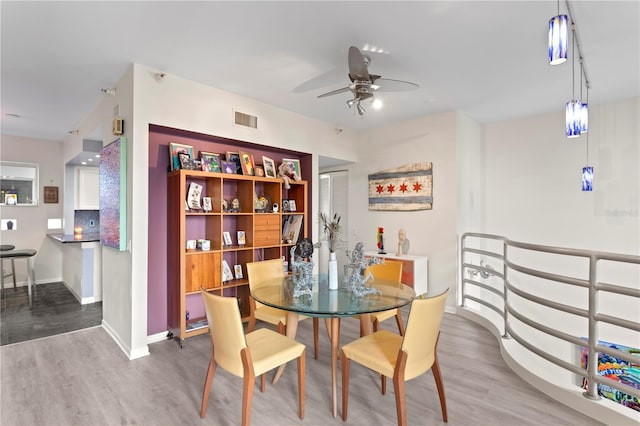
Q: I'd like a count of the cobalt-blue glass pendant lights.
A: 4